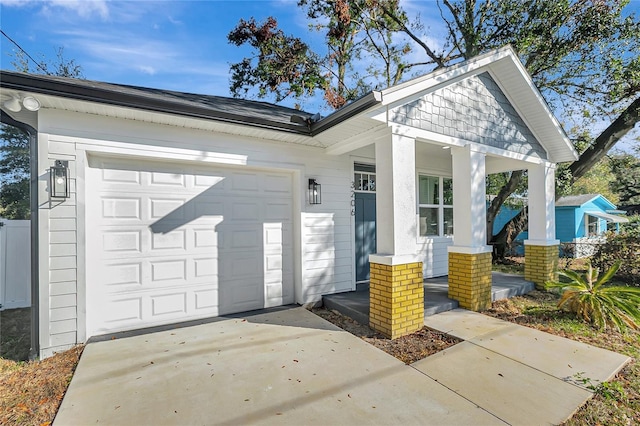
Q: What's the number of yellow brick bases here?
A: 3